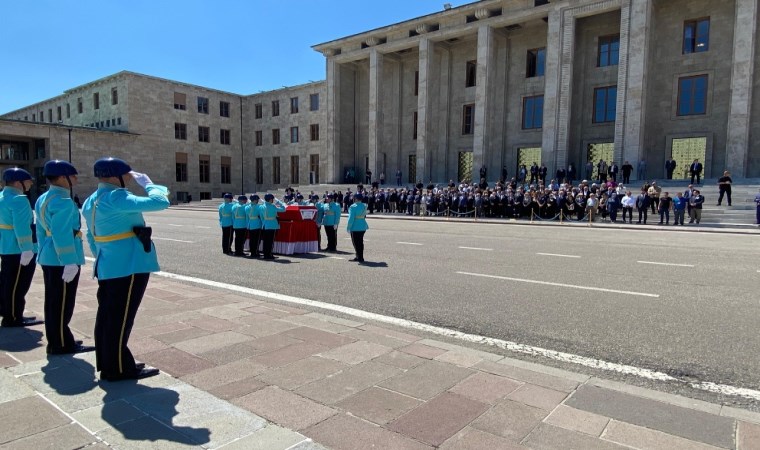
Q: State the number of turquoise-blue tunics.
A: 12